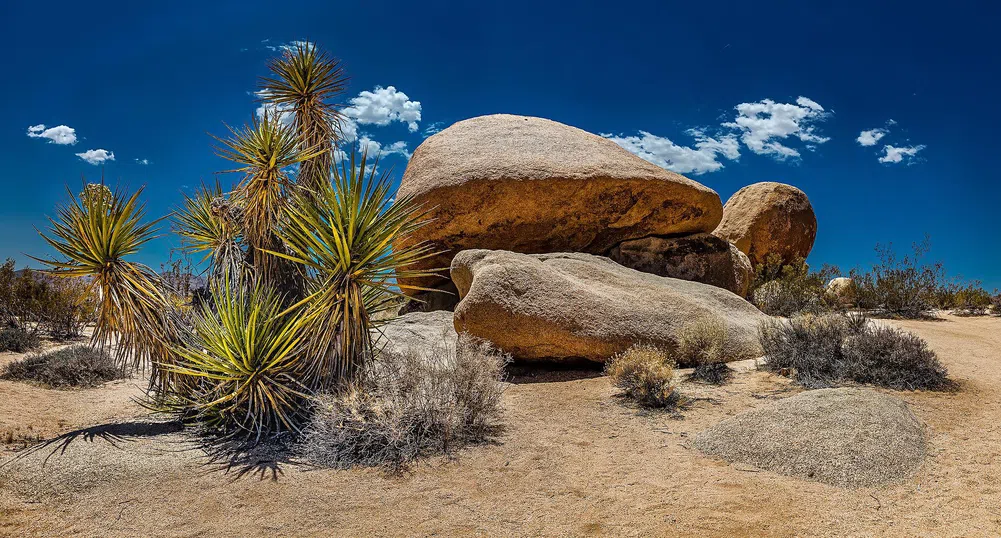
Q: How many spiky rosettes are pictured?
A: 6